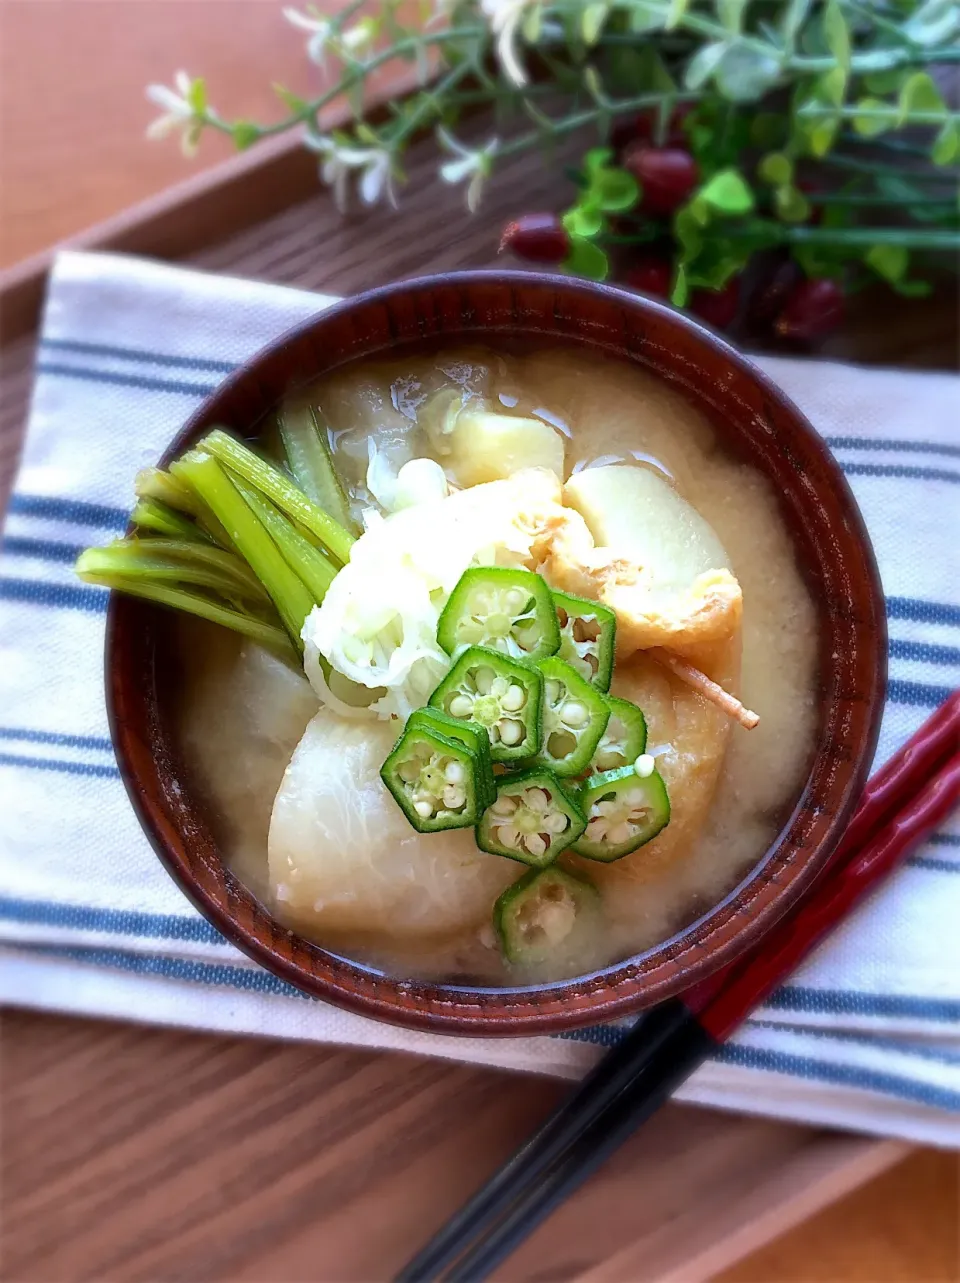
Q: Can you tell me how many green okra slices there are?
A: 10